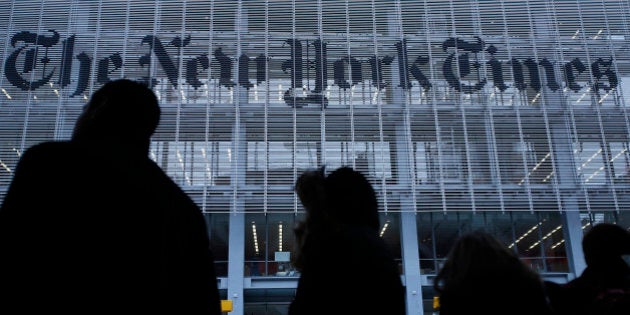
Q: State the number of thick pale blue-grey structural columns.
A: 3